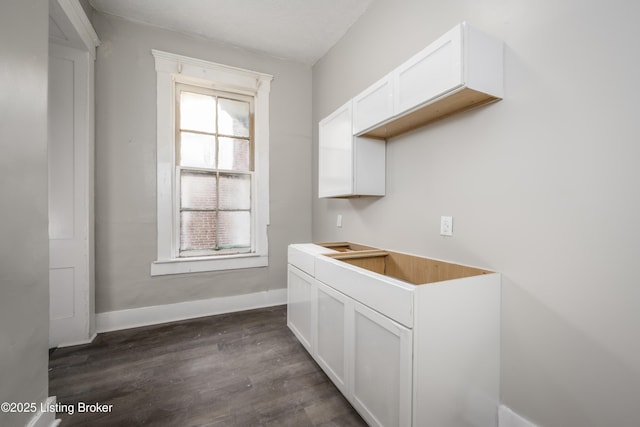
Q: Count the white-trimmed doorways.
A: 1